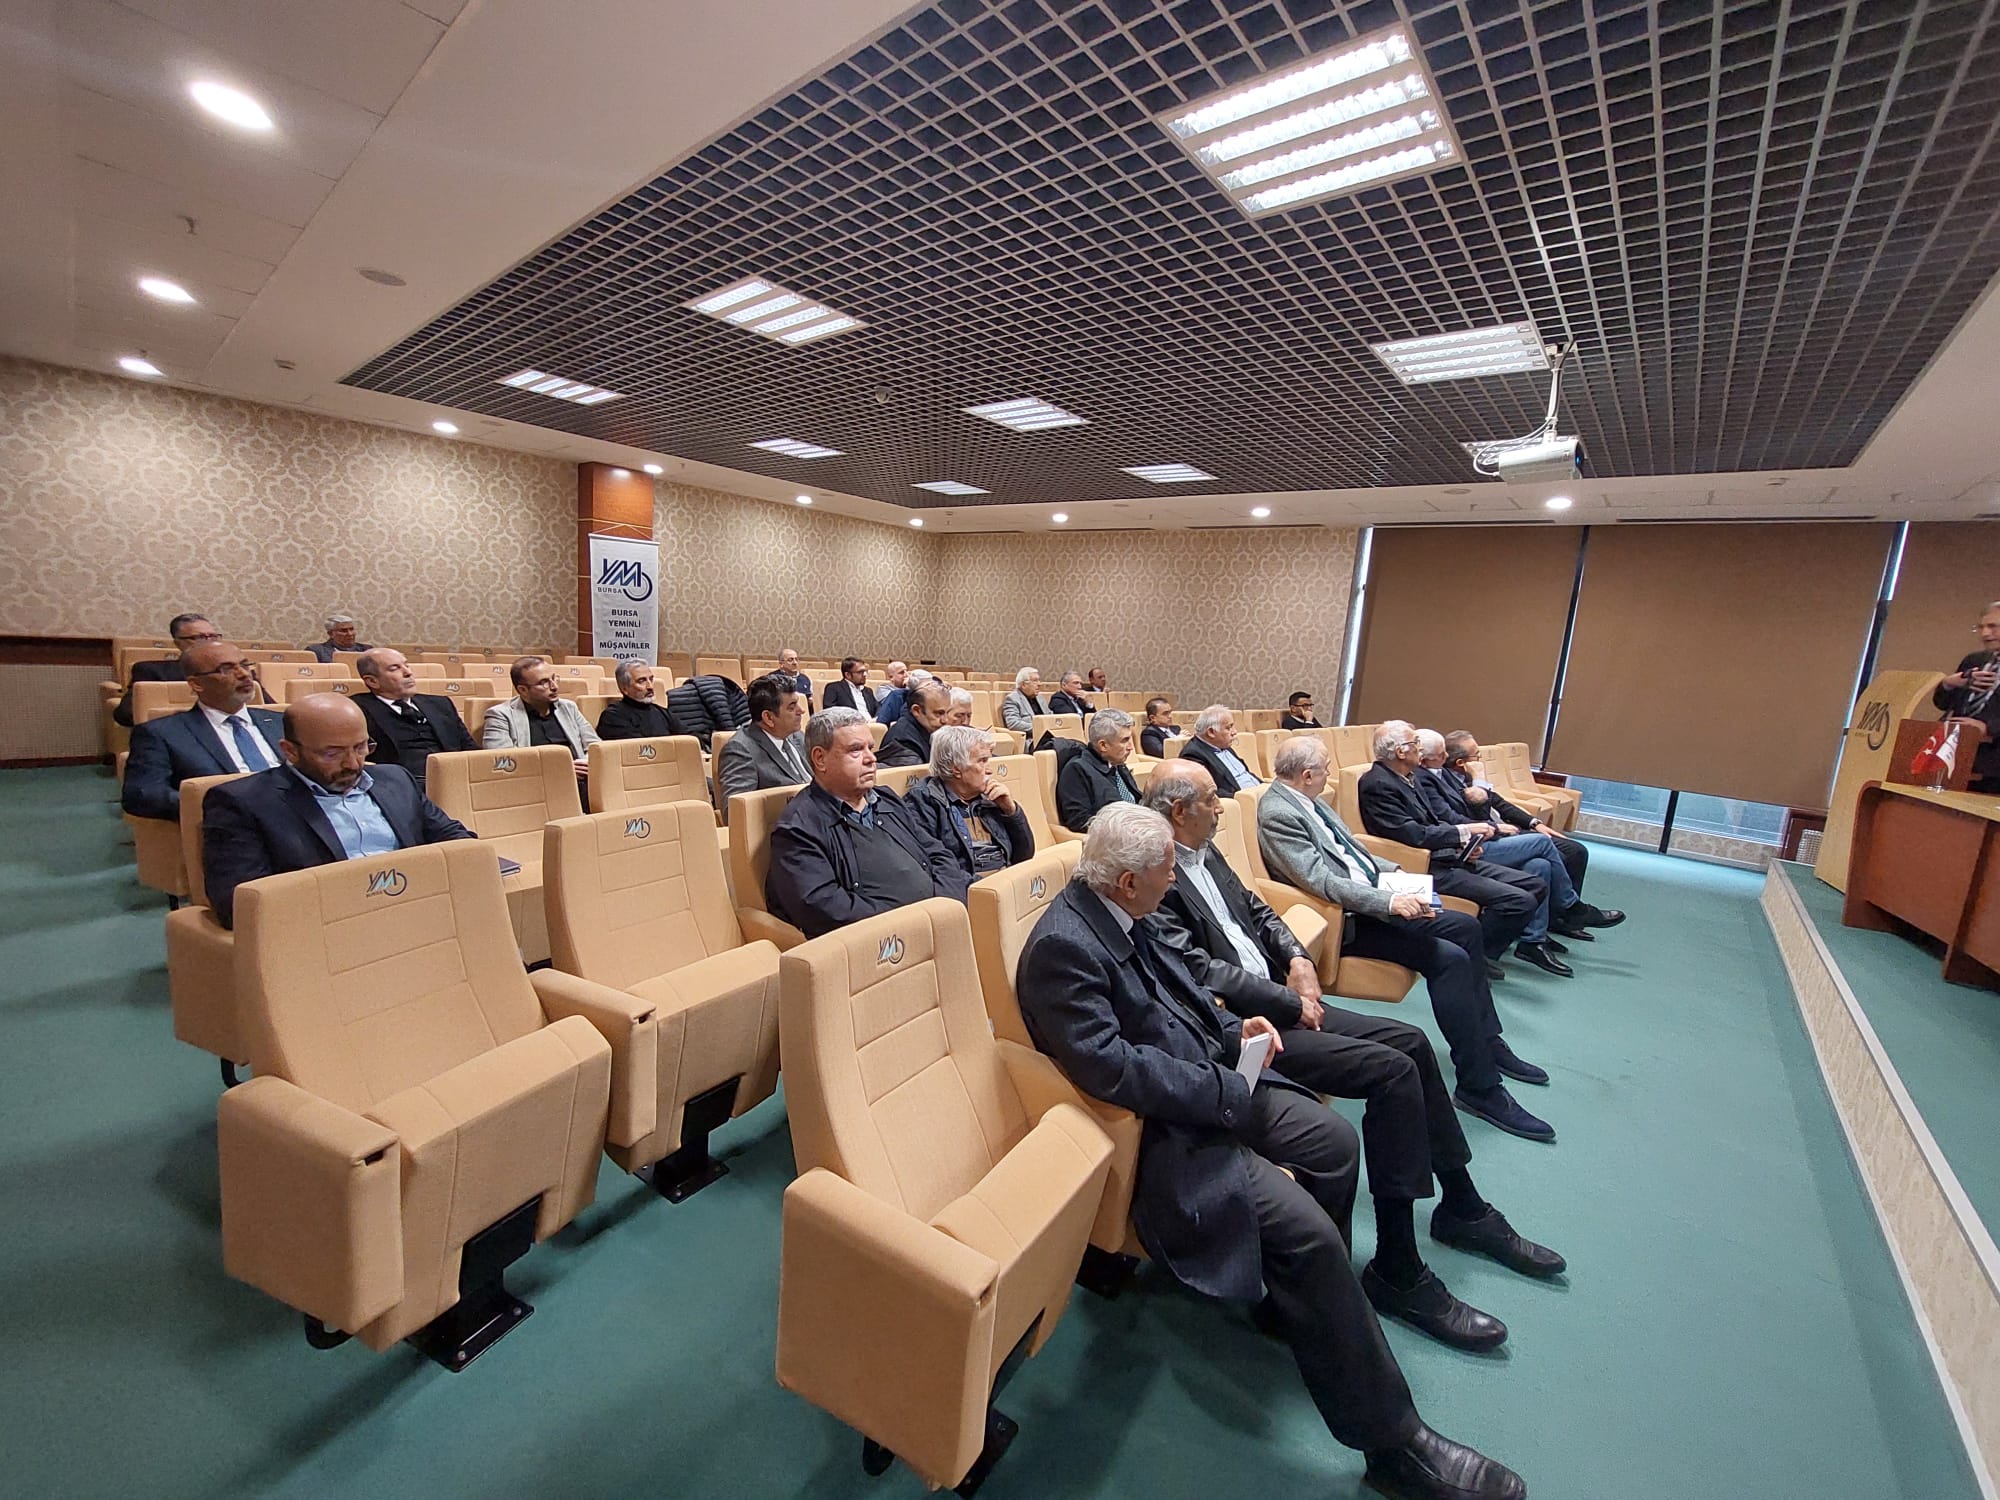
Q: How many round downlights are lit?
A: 10